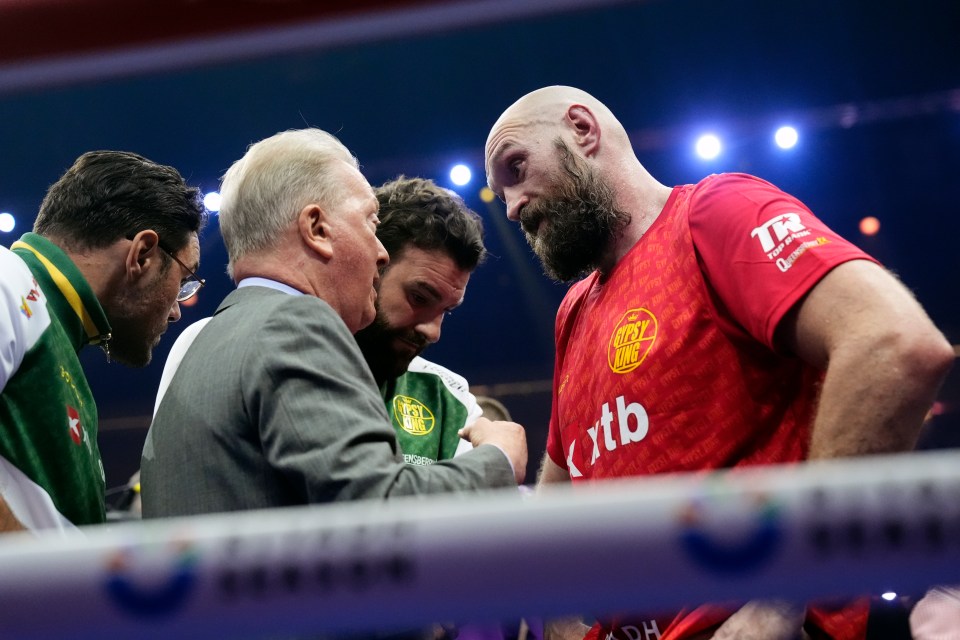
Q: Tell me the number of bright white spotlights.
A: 5